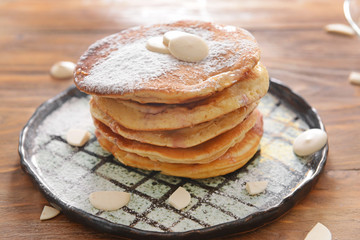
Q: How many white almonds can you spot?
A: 13